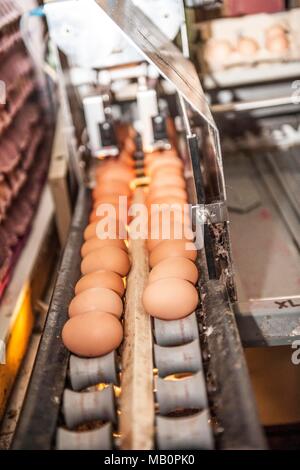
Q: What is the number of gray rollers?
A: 7